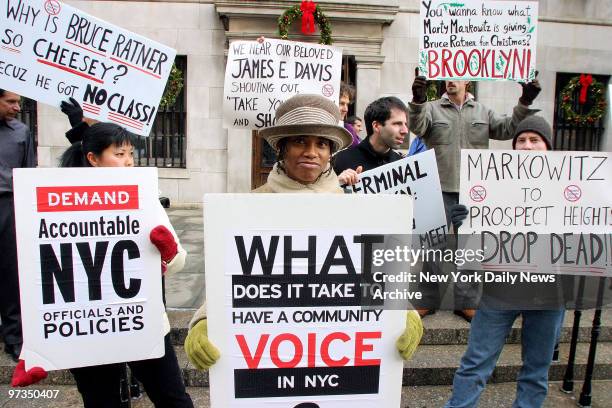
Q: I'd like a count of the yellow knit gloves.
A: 2